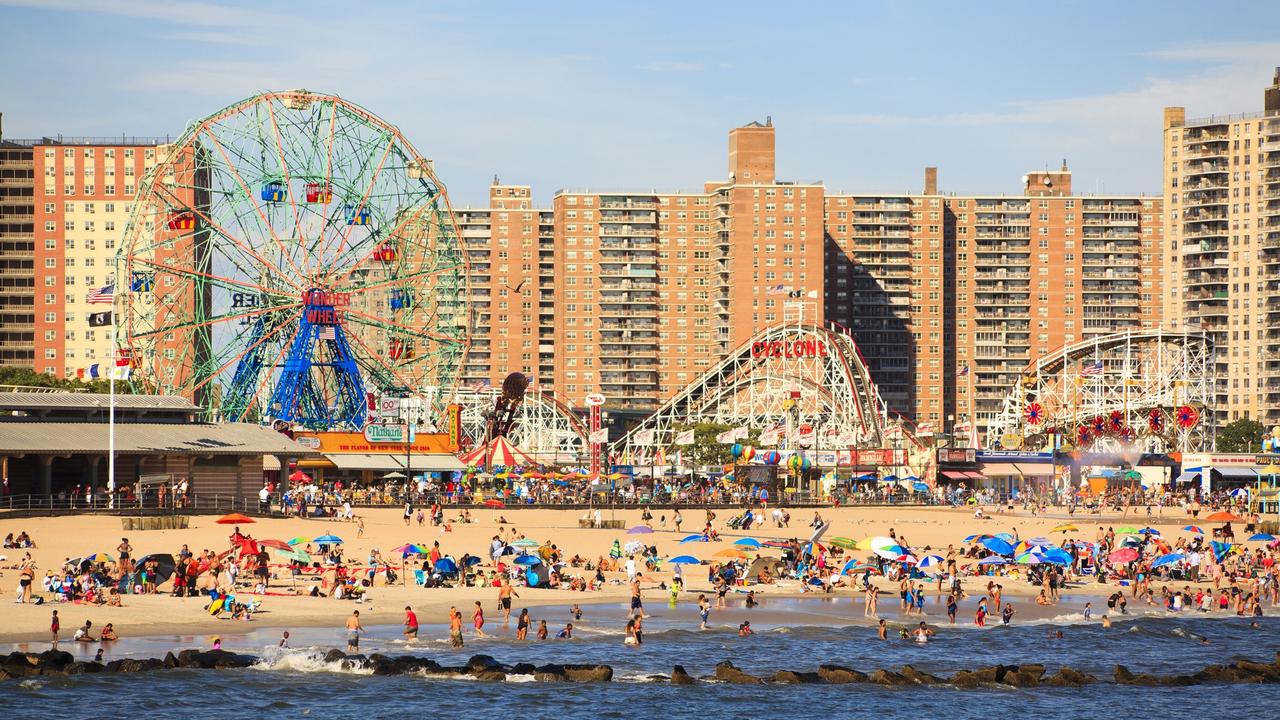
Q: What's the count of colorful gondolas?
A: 9